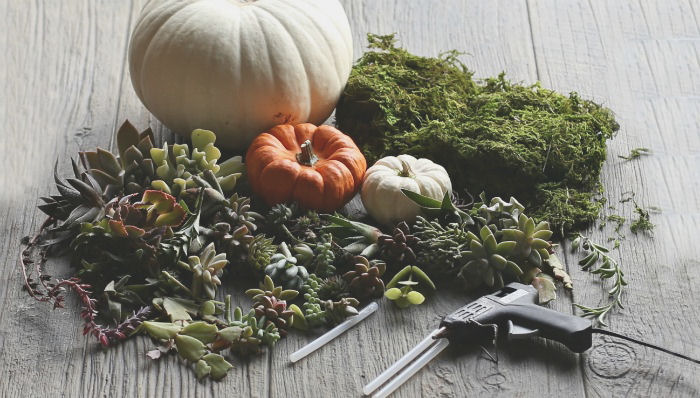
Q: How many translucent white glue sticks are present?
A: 3